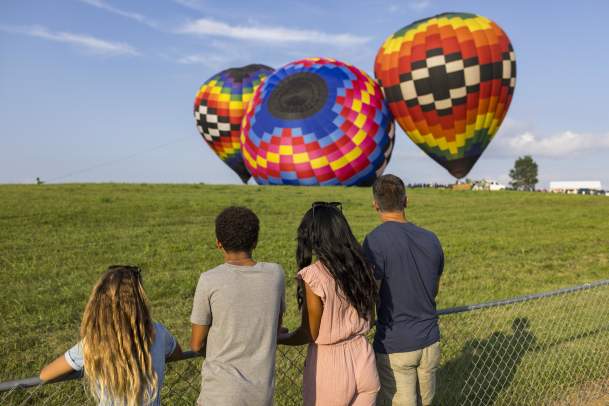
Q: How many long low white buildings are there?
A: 1